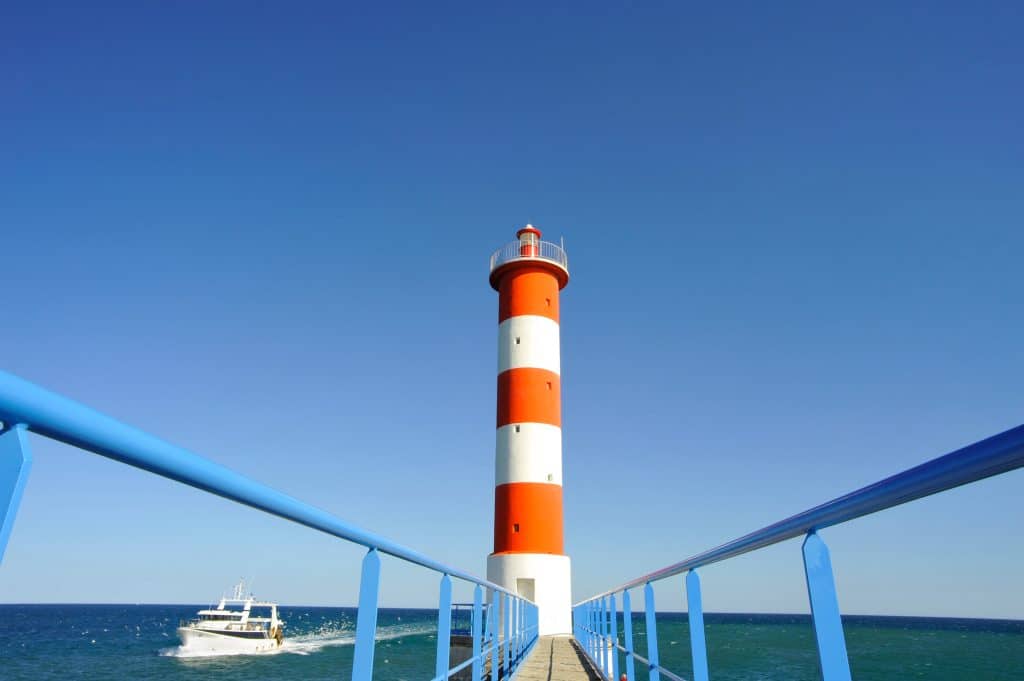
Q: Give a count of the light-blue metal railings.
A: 2